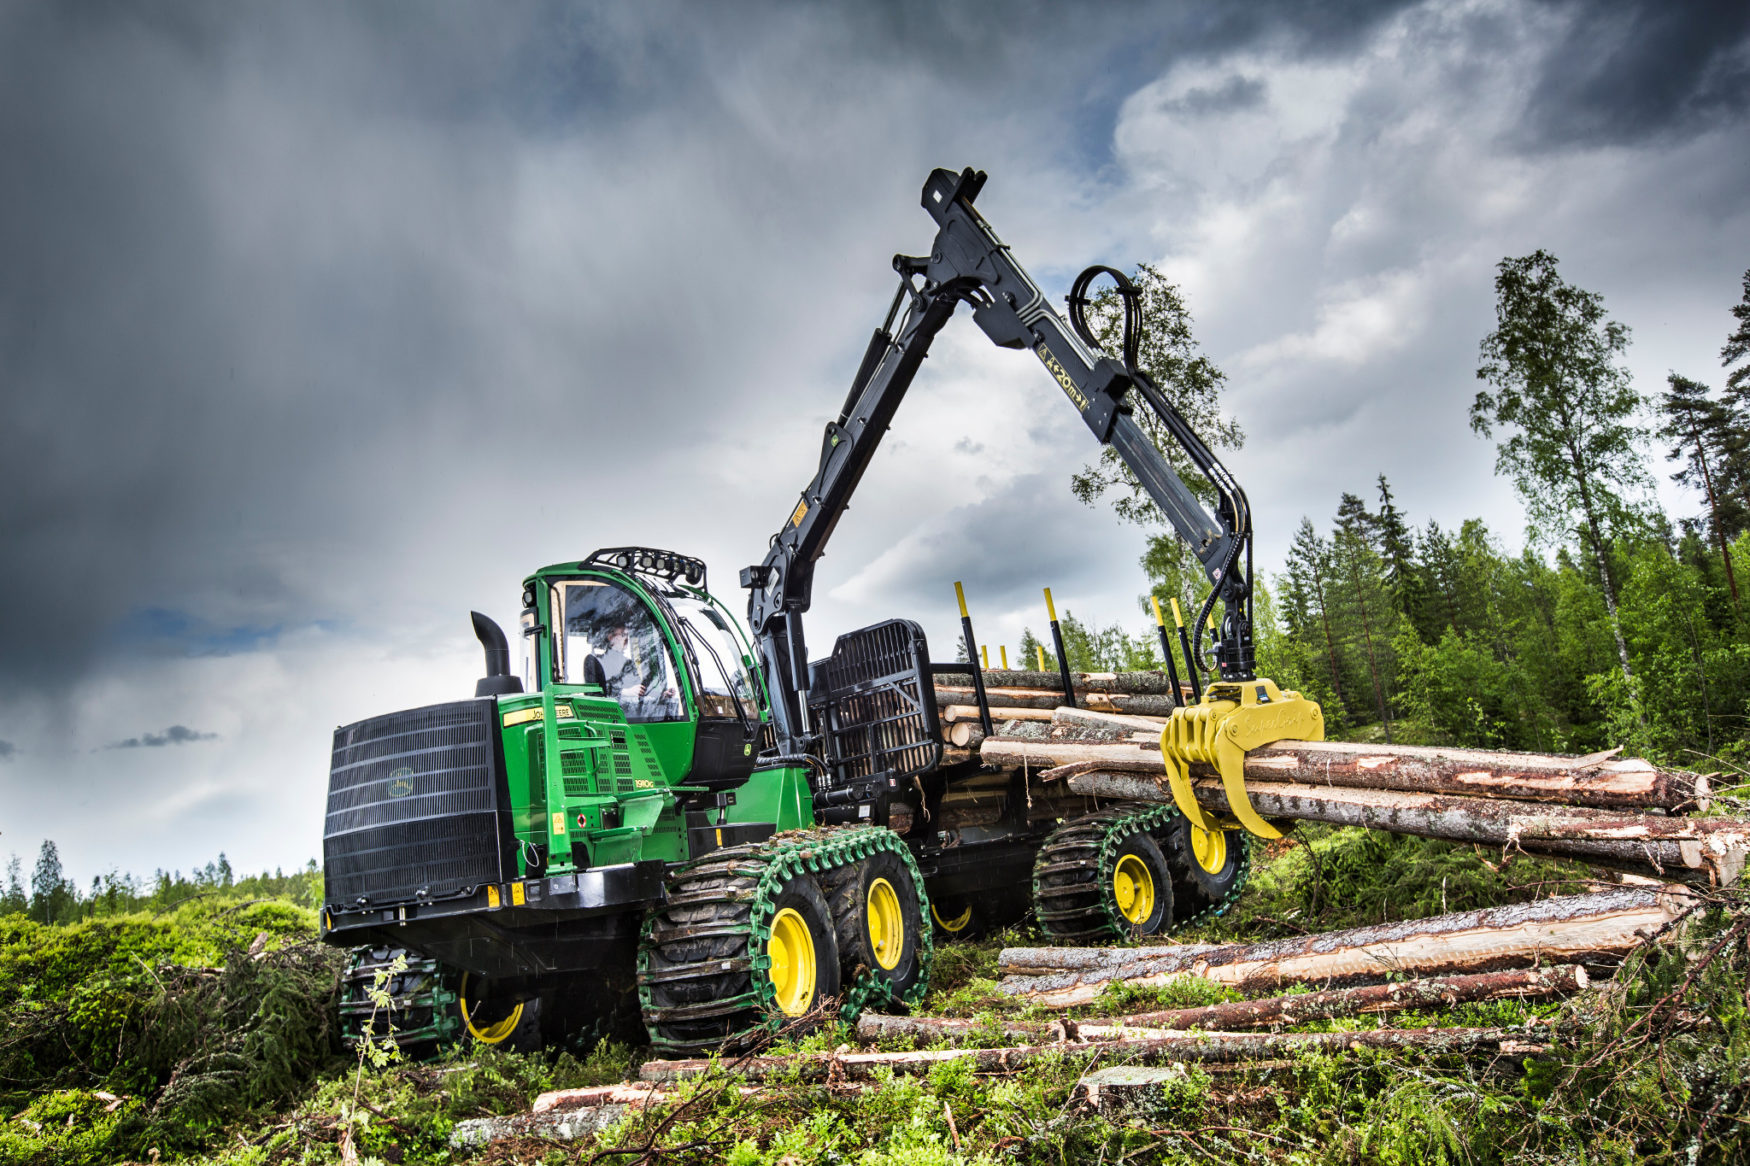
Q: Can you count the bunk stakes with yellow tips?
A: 8